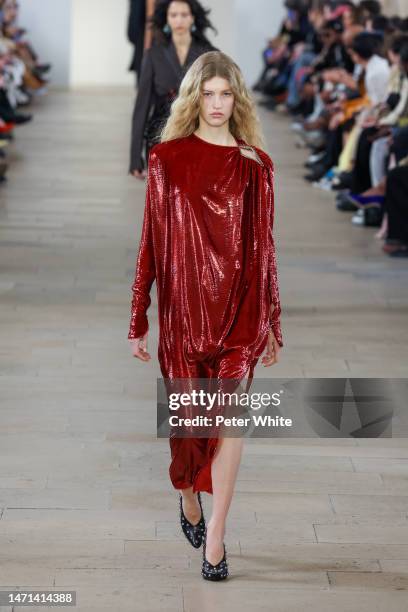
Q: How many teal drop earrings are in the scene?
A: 2